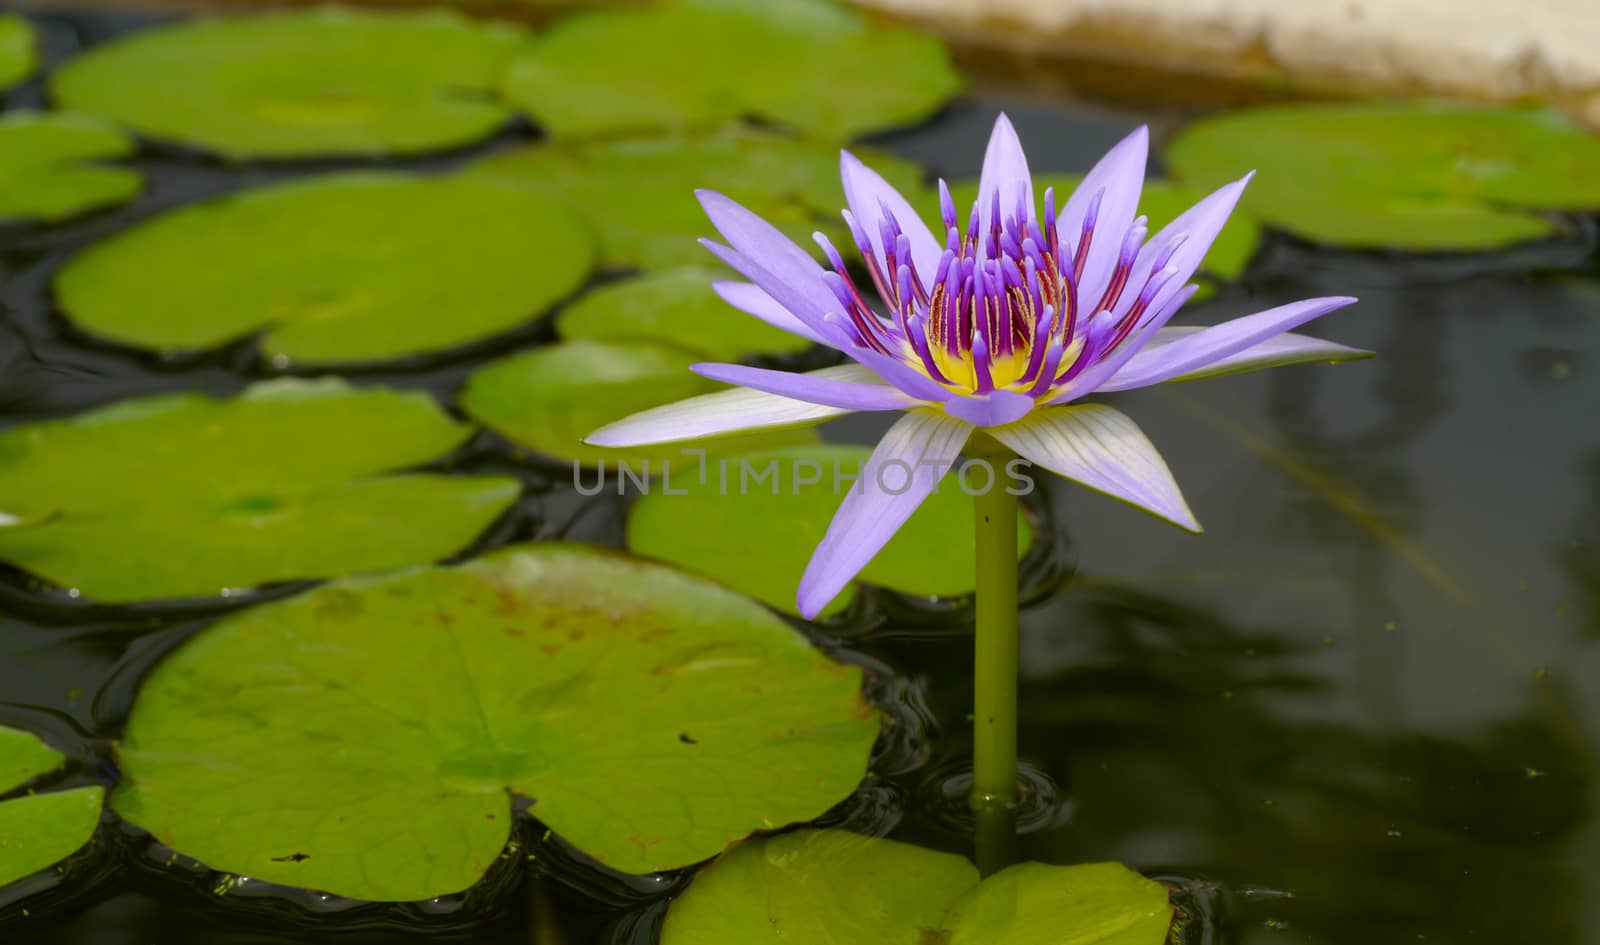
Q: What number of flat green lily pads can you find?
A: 15